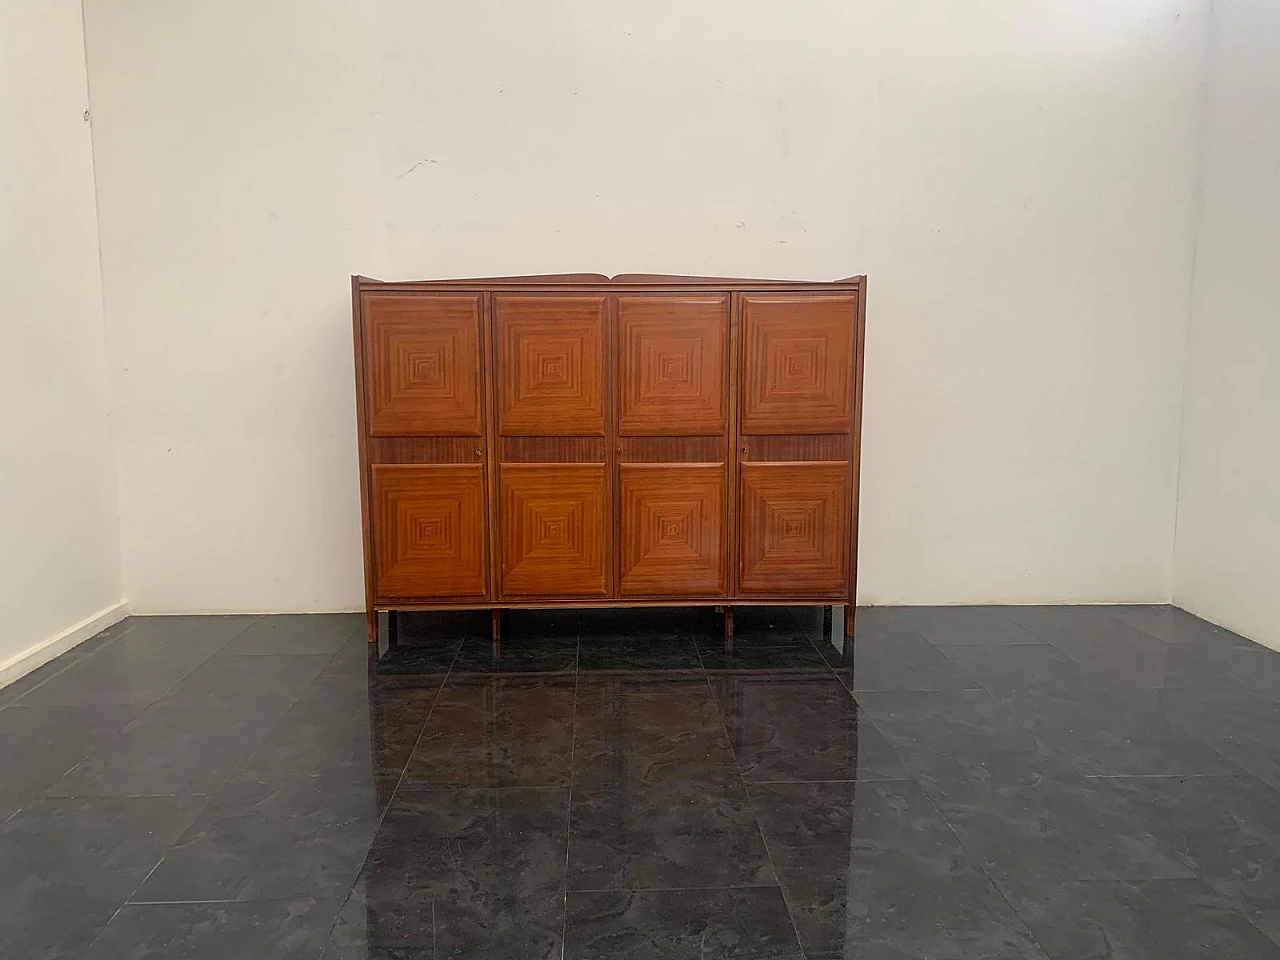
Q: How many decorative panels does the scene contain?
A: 8